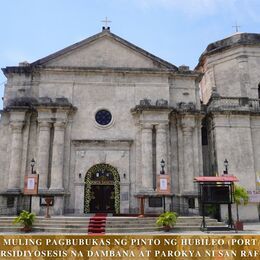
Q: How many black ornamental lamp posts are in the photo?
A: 3